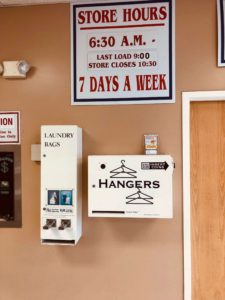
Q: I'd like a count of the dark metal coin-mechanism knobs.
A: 2